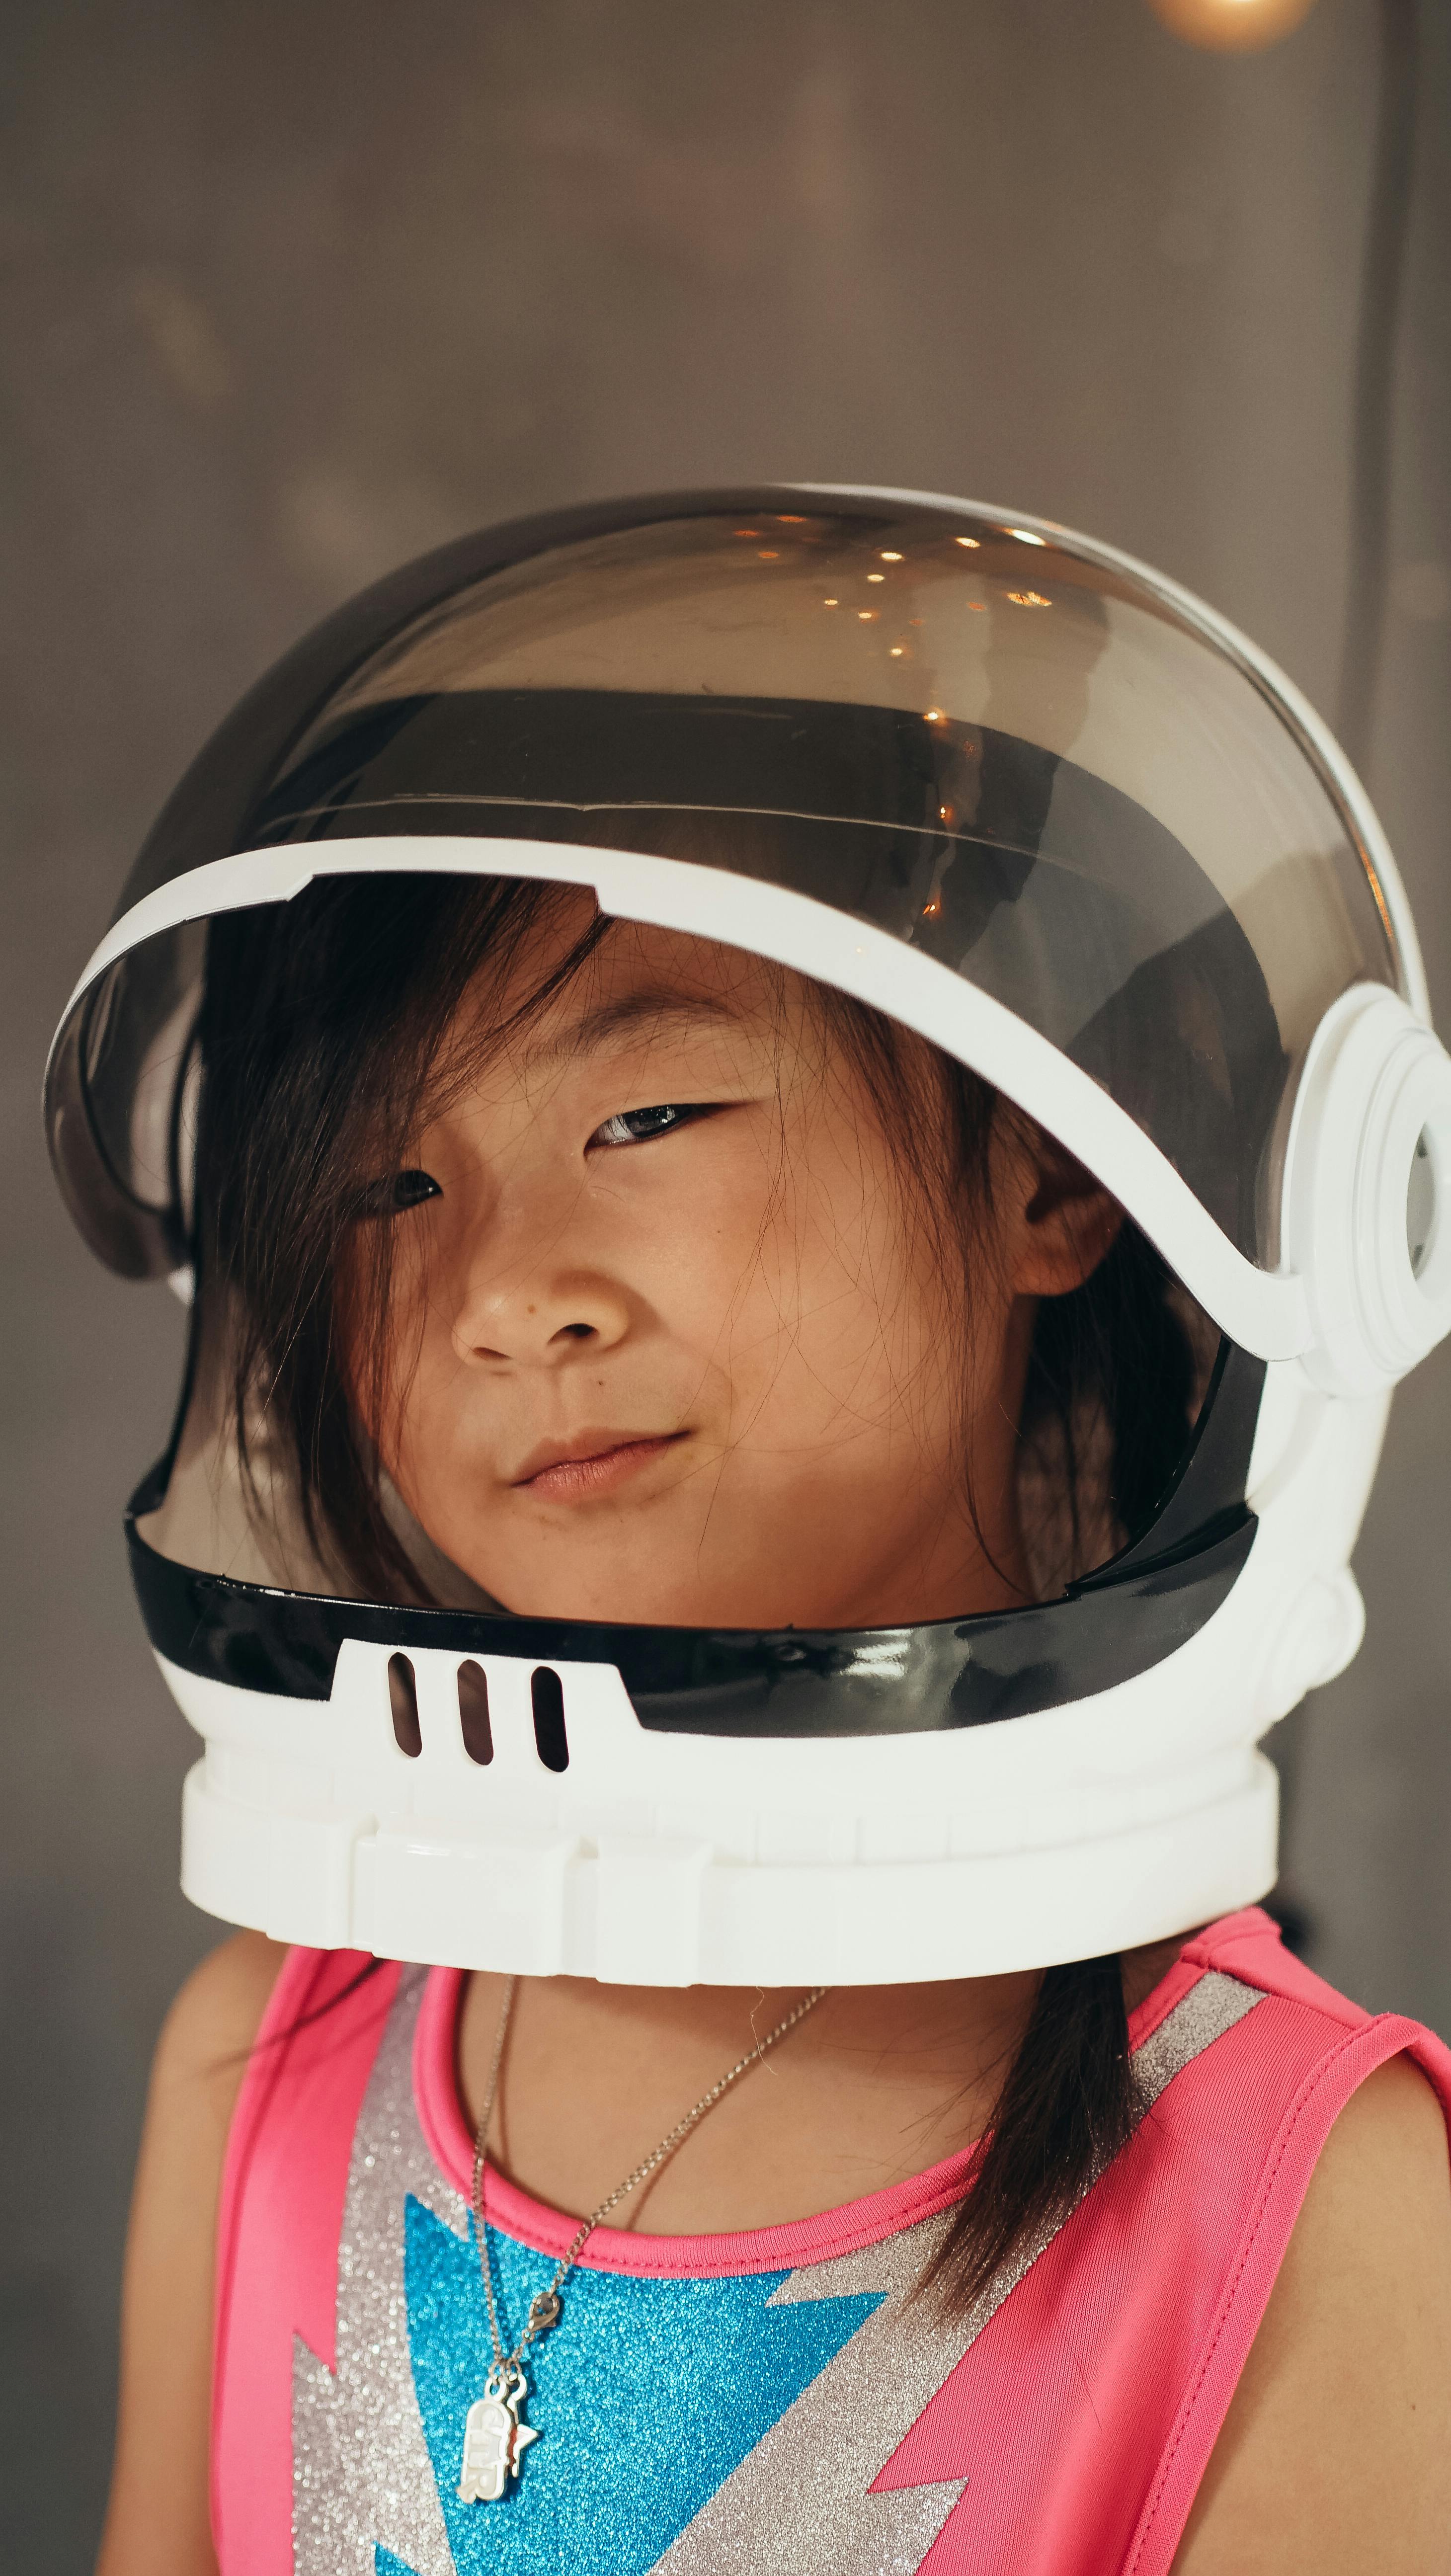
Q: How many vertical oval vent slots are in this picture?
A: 3